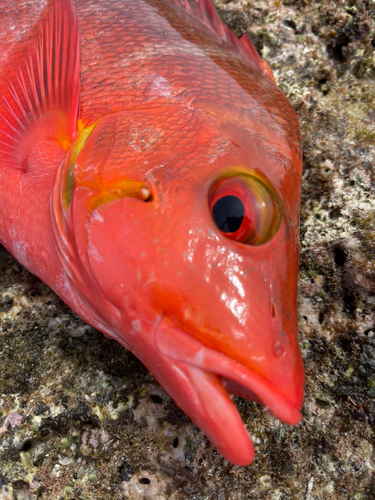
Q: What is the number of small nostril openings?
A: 2